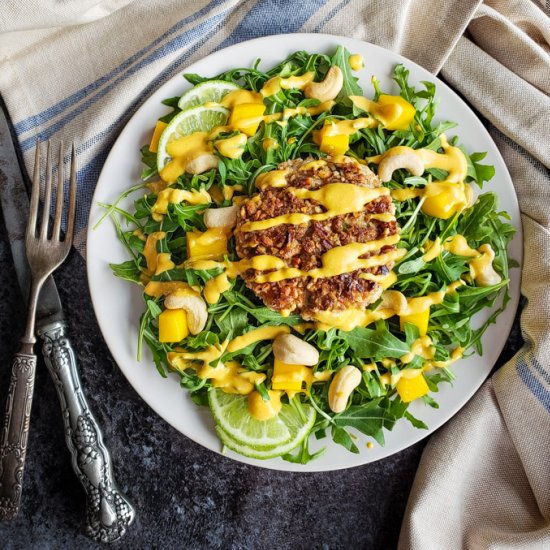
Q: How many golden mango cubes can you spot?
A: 10